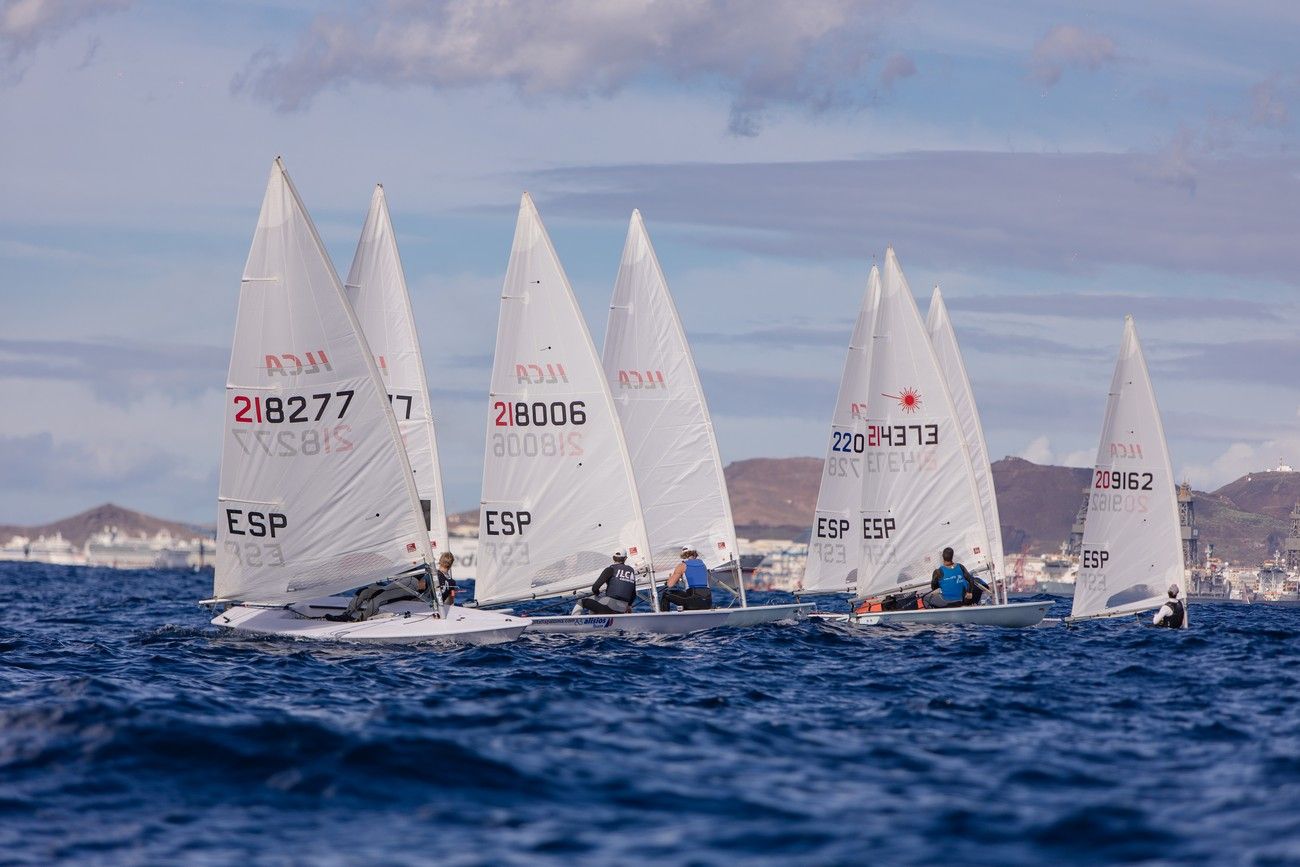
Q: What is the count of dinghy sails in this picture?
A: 8